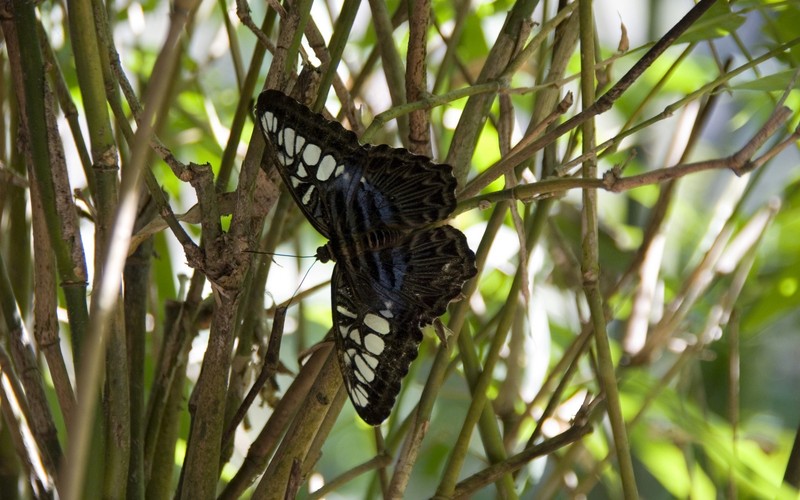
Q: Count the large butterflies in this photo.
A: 1